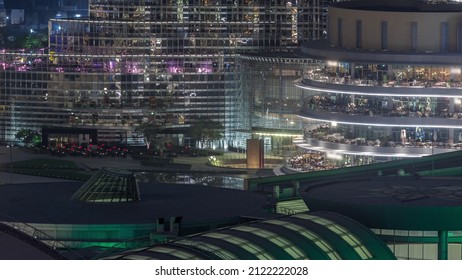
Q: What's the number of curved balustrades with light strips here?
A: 3